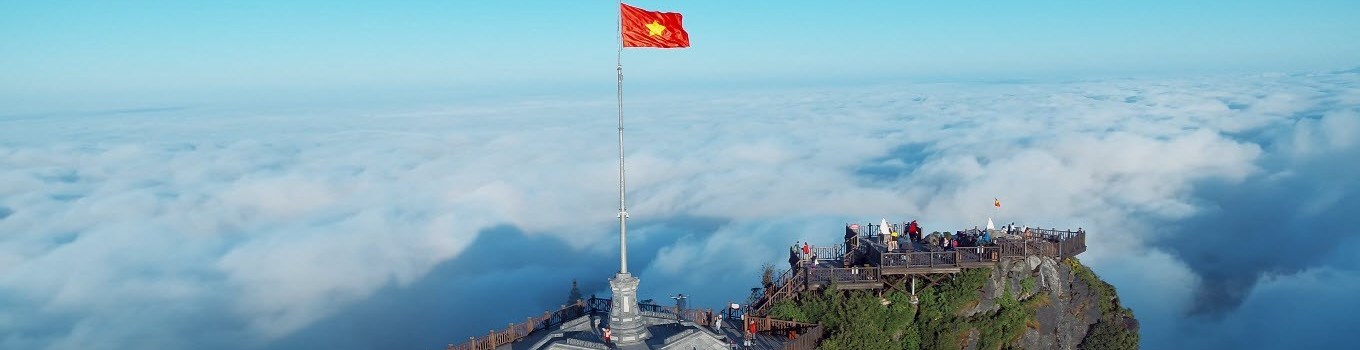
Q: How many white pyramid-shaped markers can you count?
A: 2